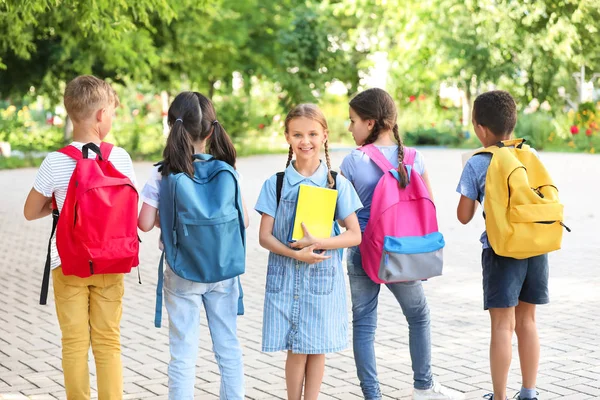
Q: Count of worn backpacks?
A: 5